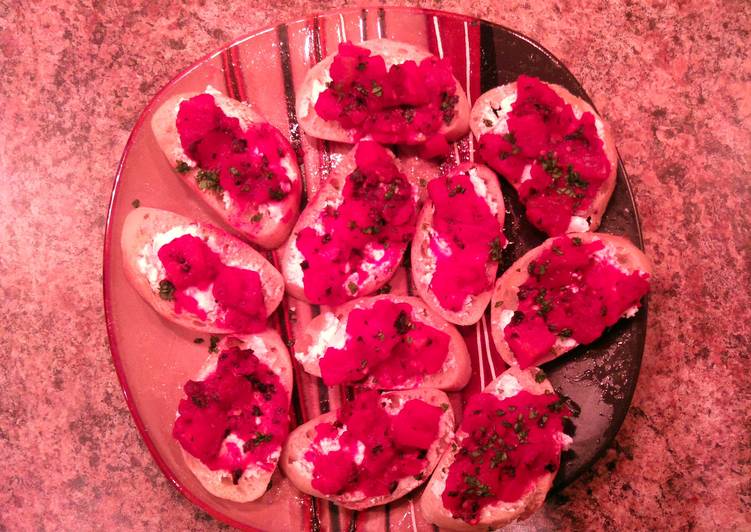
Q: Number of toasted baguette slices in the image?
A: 11